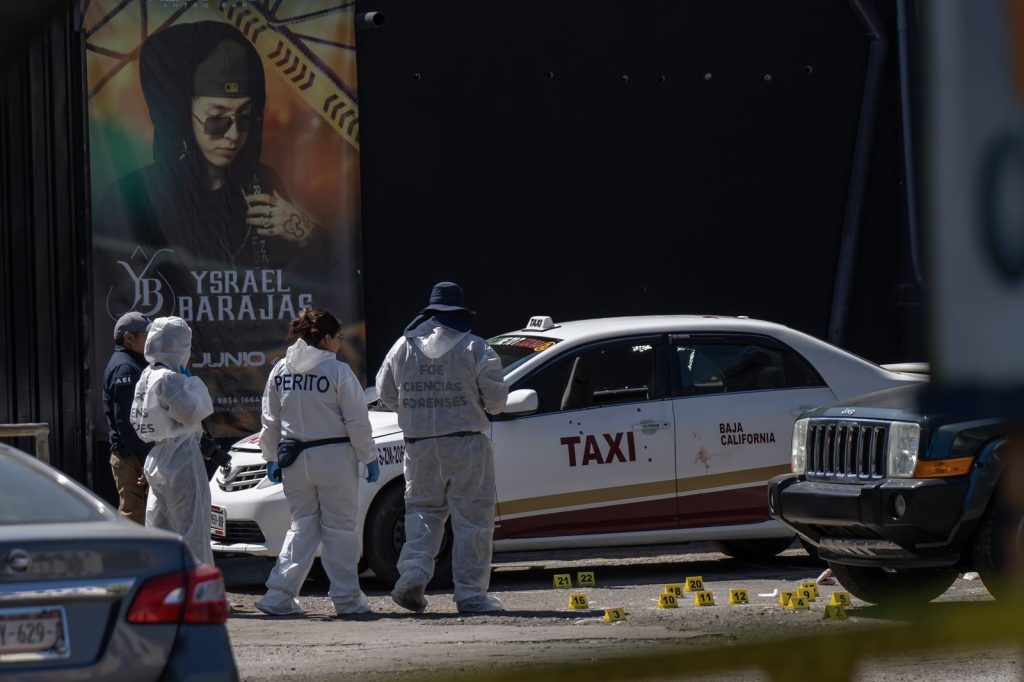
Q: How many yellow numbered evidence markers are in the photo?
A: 15